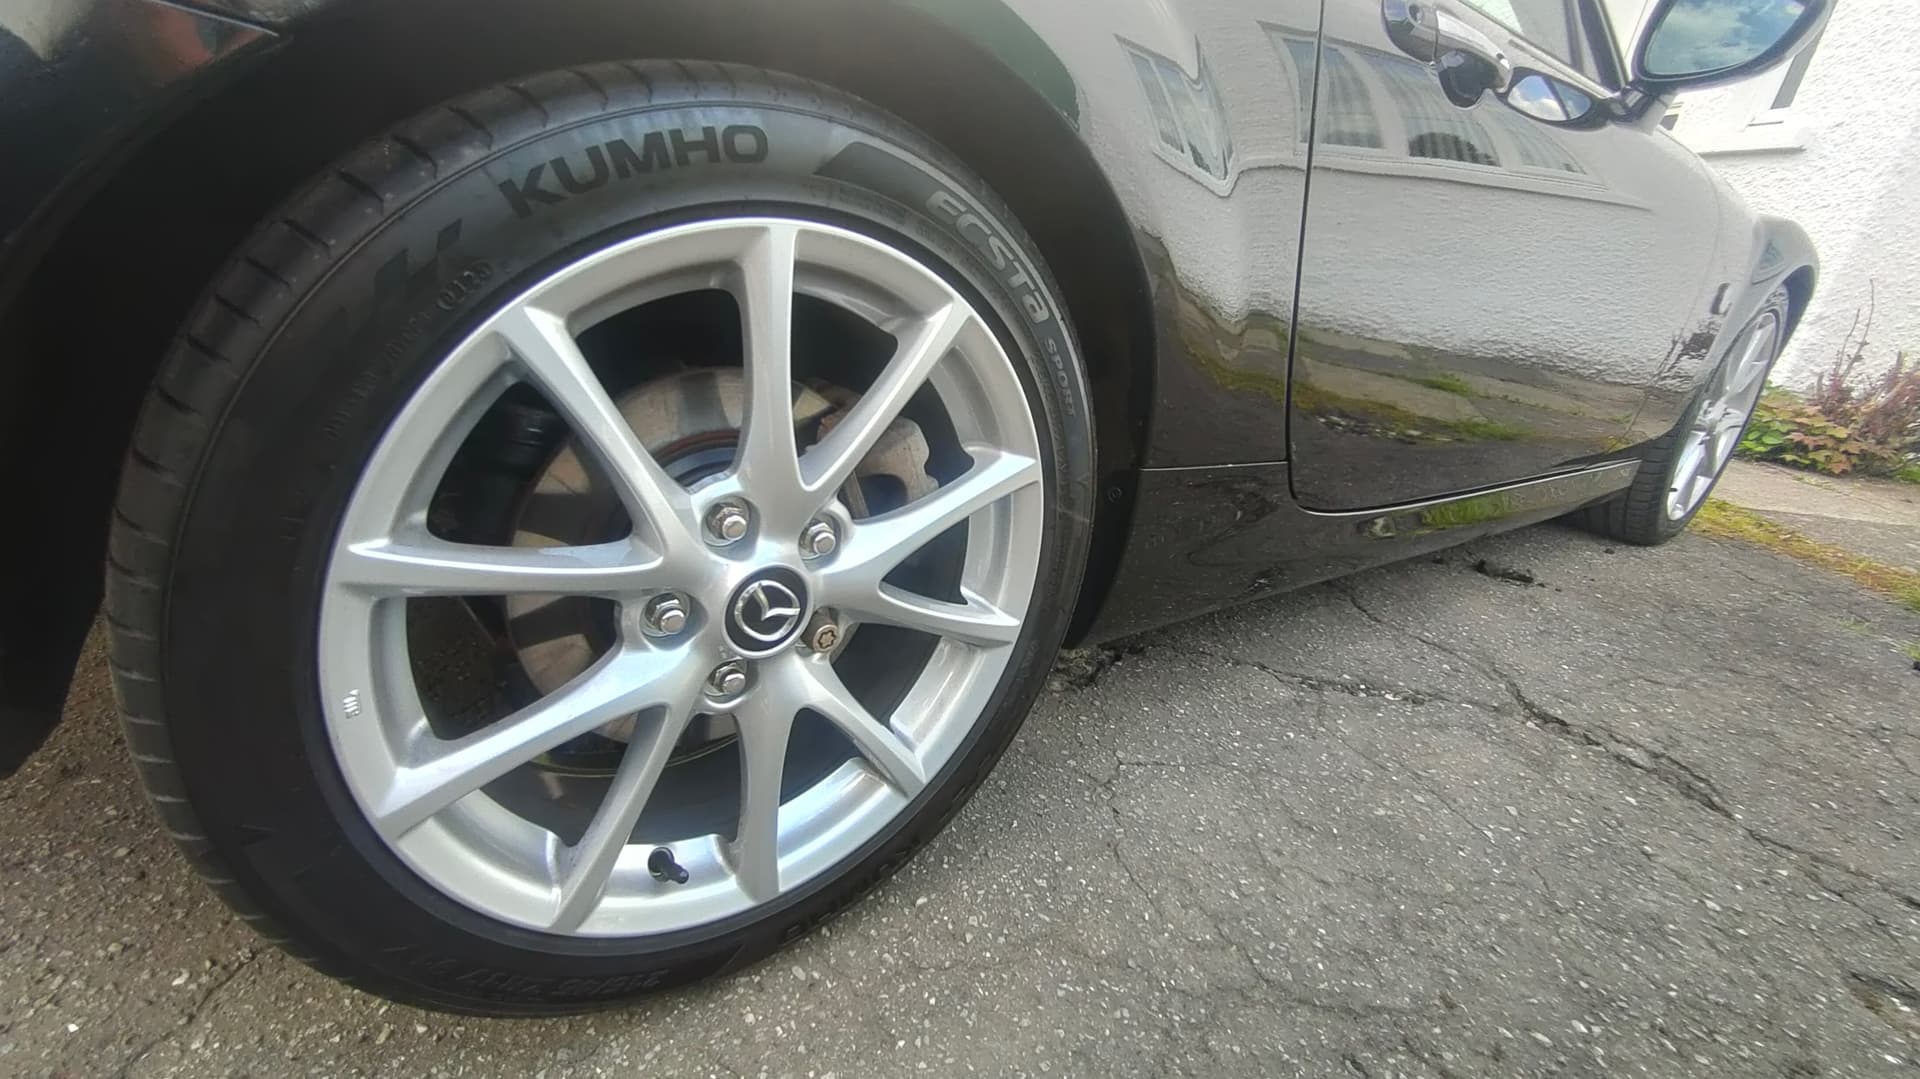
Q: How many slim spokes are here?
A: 10